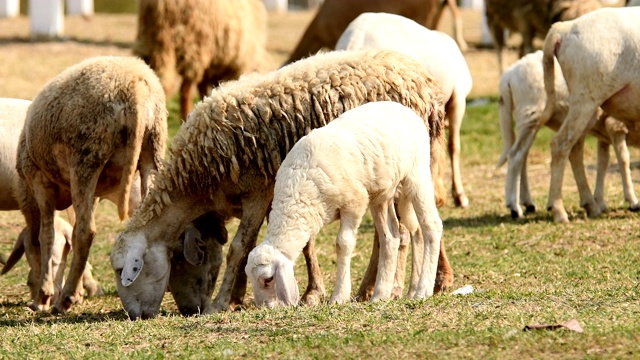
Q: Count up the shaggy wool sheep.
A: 2